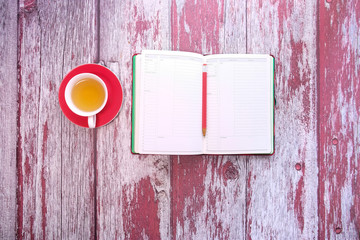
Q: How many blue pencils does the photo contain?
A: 0